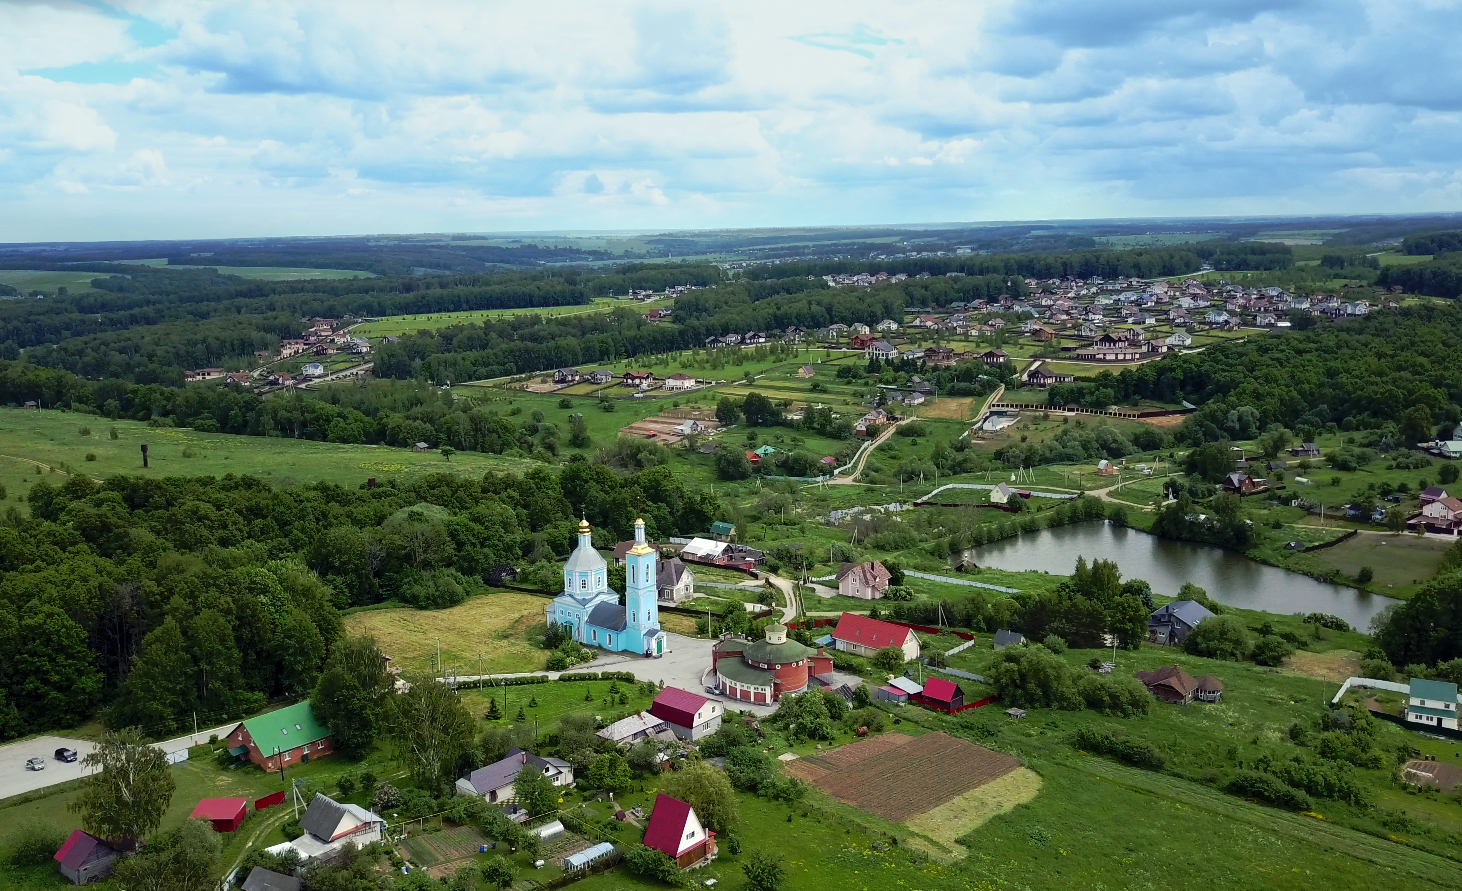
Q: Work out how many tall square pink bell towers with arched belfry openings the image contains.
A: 0